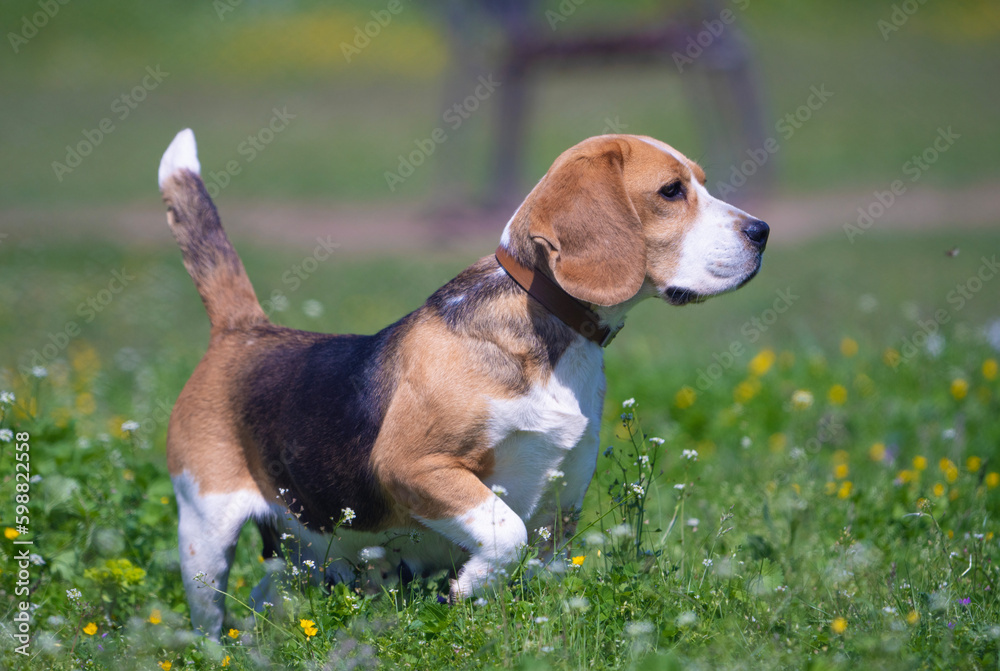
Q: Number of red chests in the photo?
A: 0